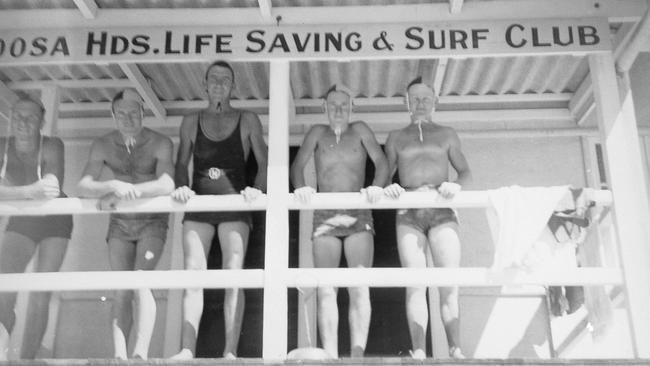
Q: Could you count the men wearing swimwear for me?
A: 5